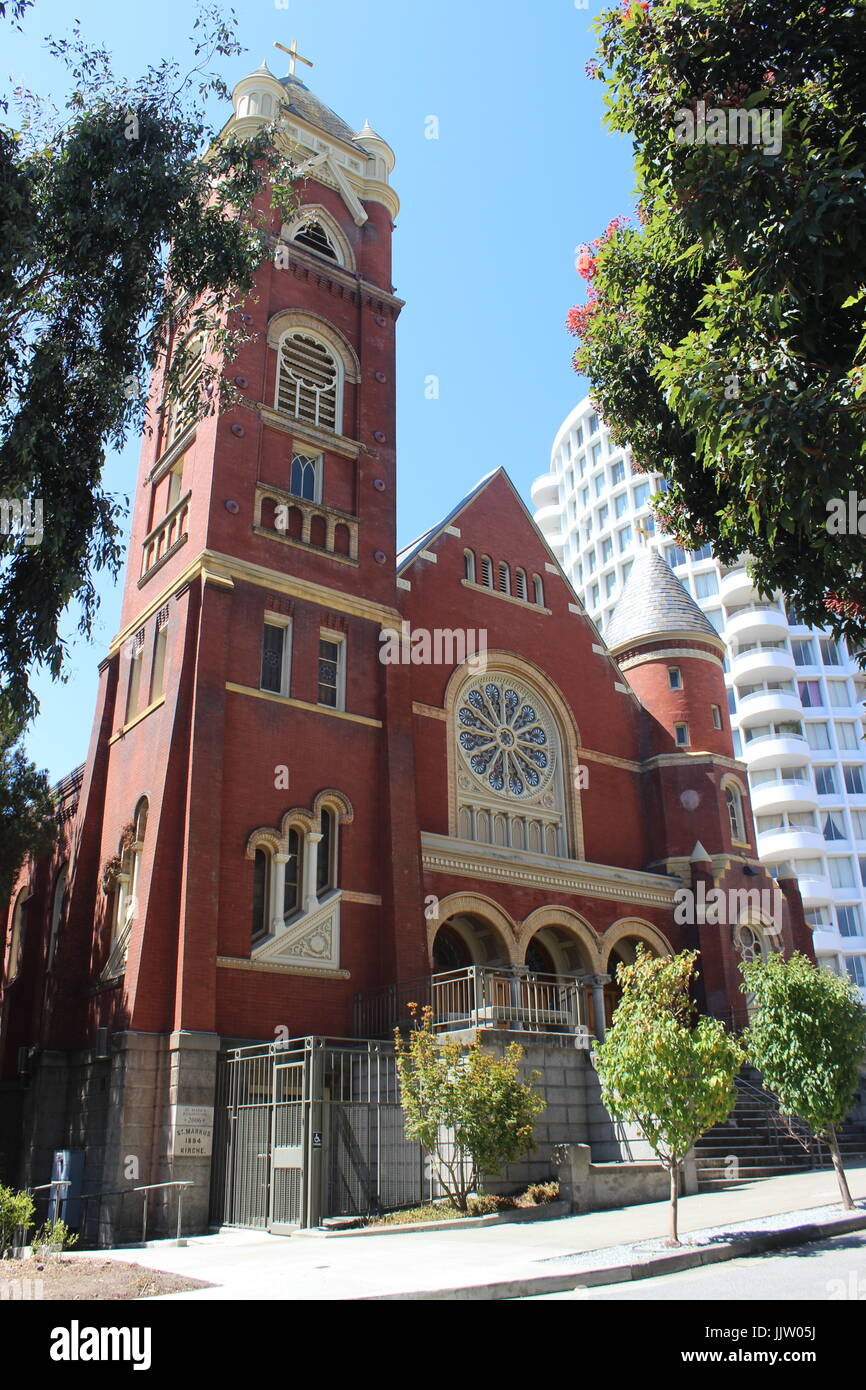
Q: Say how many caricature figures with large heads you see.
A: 0